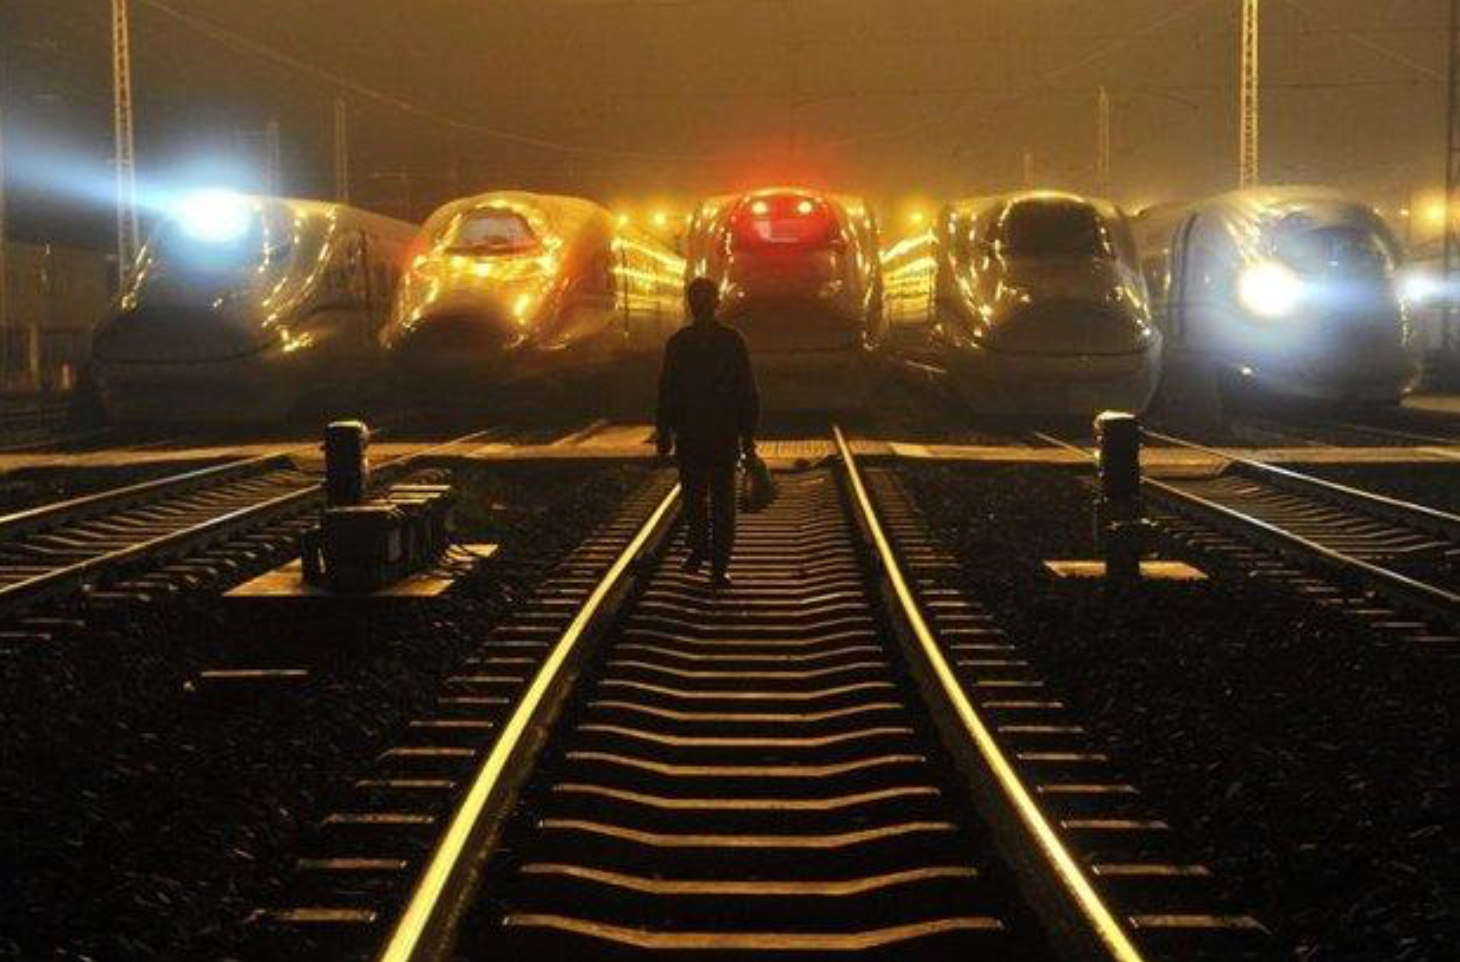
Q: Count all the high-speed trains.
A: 5